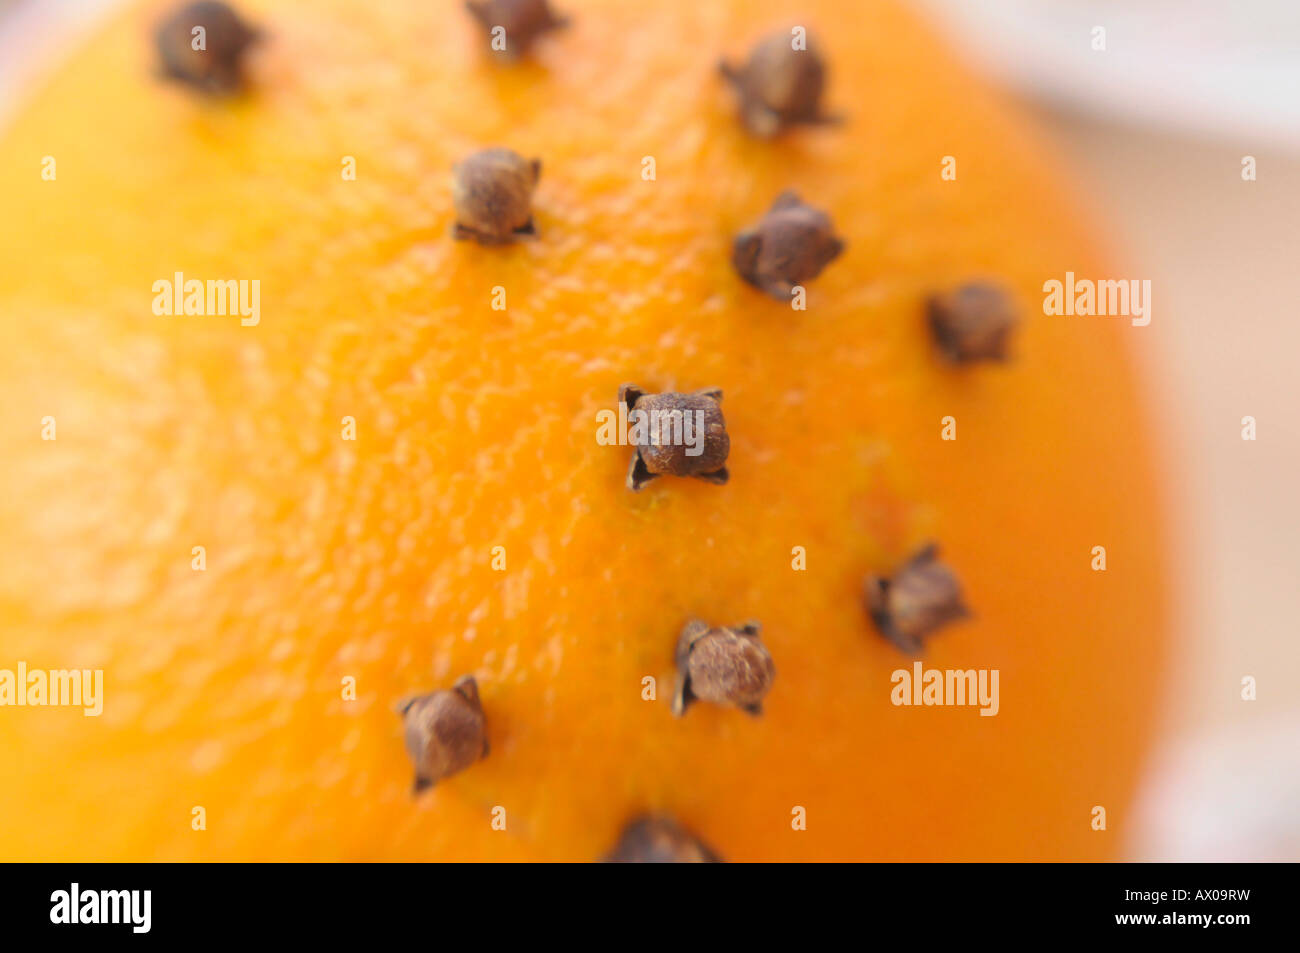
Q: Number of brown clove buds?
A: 11